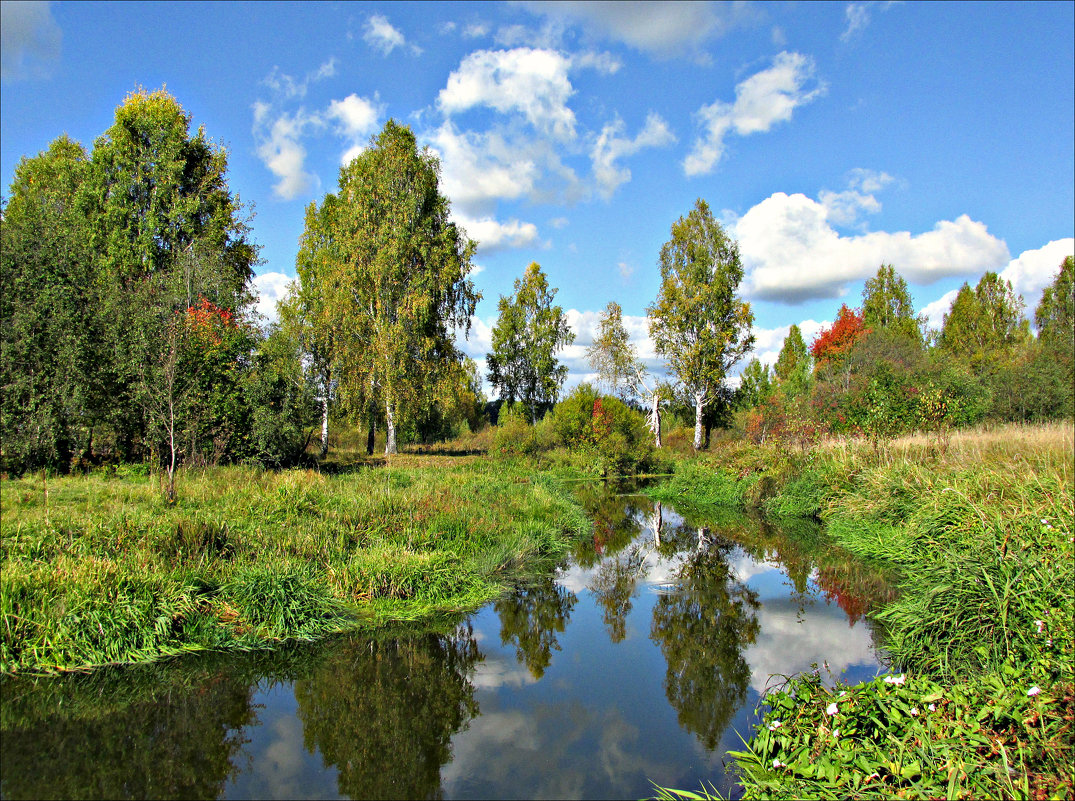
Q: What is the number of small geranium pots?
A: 0